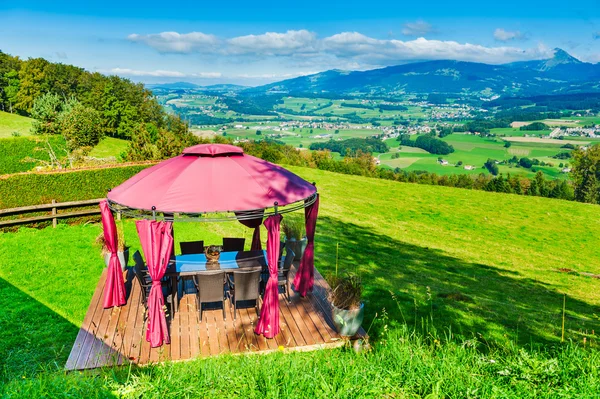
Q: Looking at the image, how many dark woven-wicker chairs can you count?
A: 8